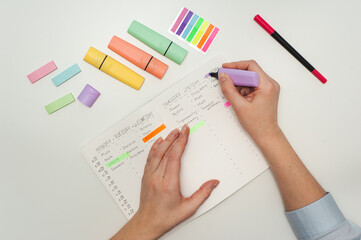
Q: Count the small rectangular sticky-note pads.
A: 3